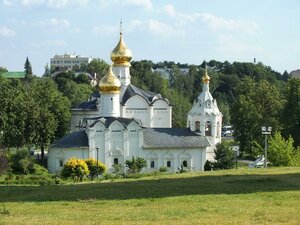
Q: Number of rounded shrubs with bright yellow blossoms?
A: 2